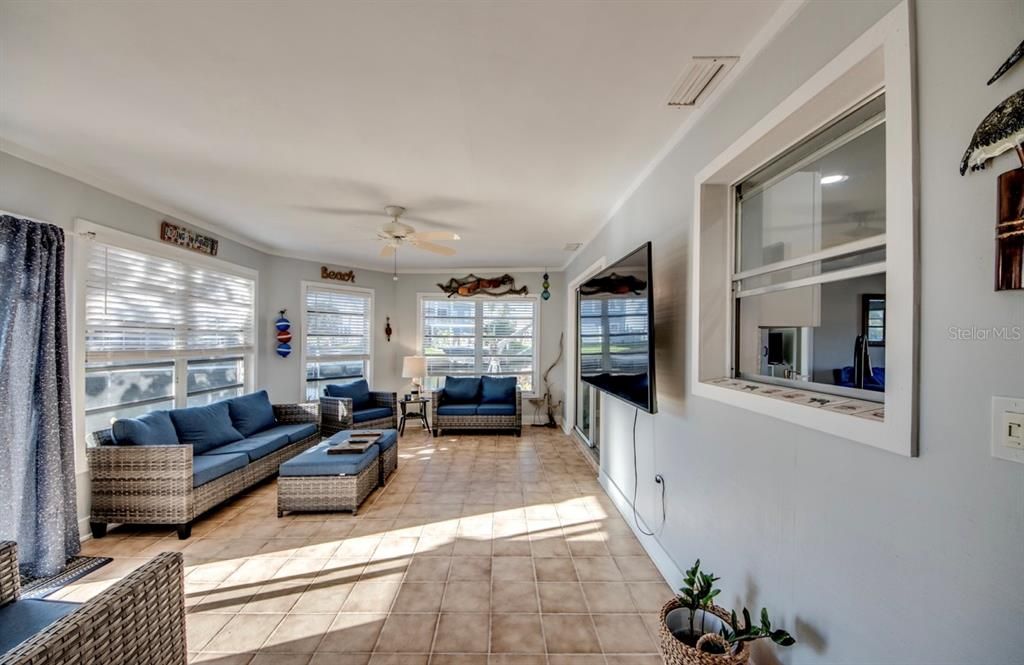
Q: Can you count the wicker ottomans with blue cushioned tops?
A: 2